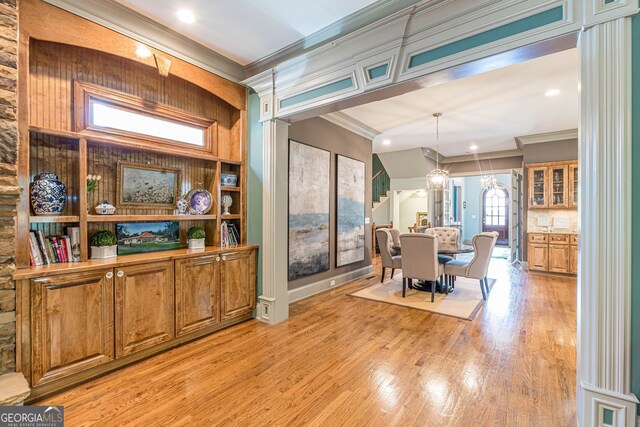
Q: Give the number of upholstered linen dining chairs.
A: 4